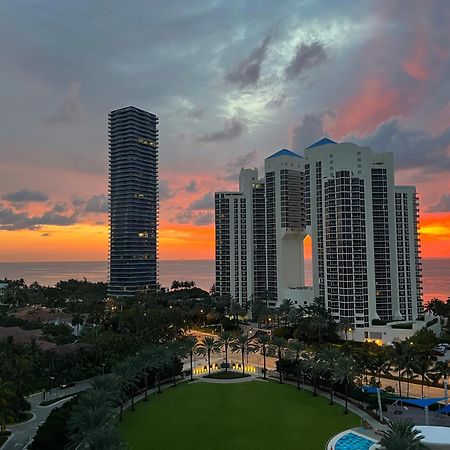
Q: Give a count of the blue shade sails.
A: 3